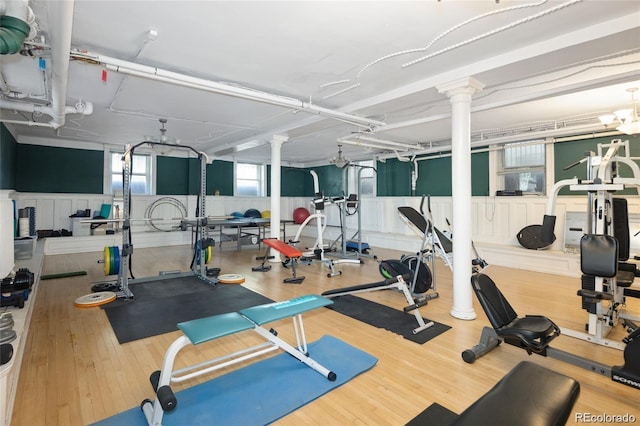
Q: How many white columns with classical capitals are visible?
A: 2